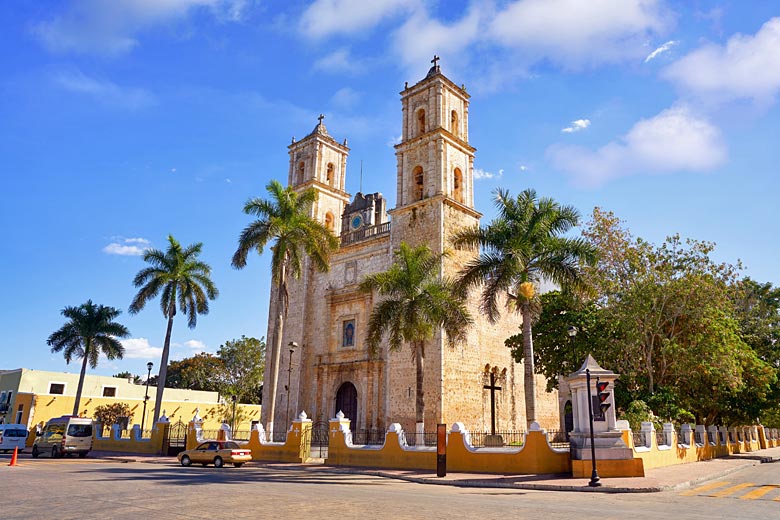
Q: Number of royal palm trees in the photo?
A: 5